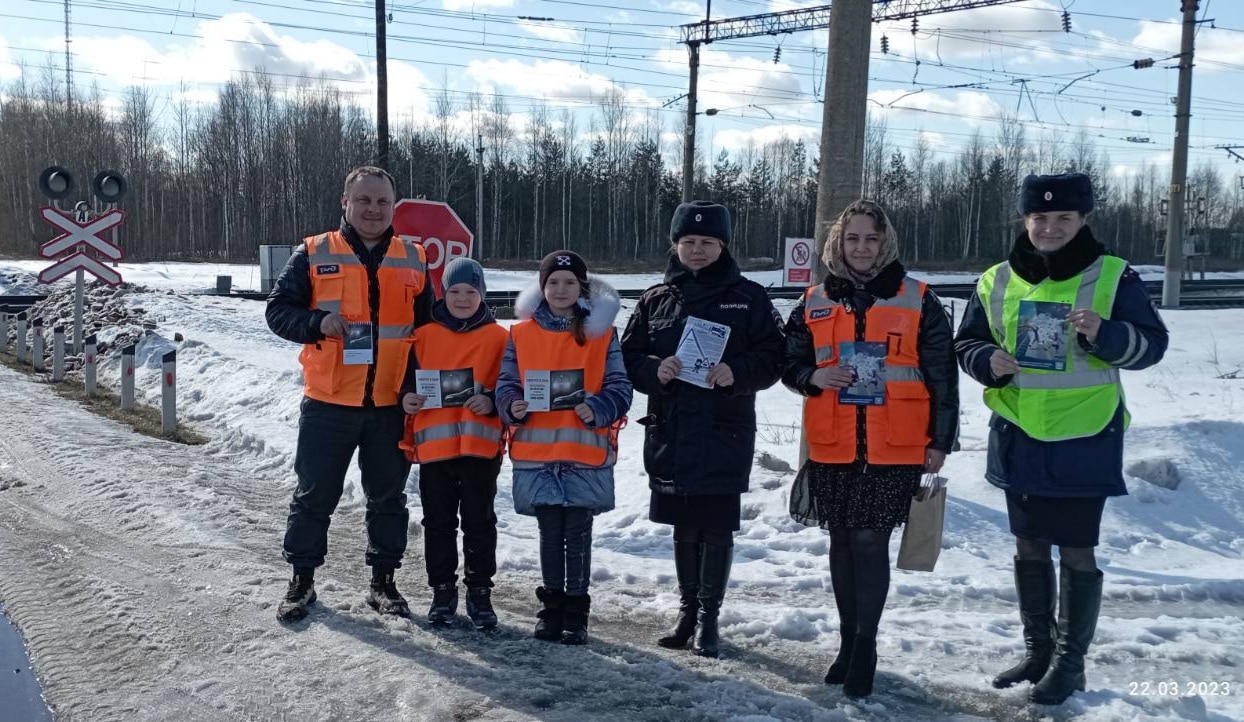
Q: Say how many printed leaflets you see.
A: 6